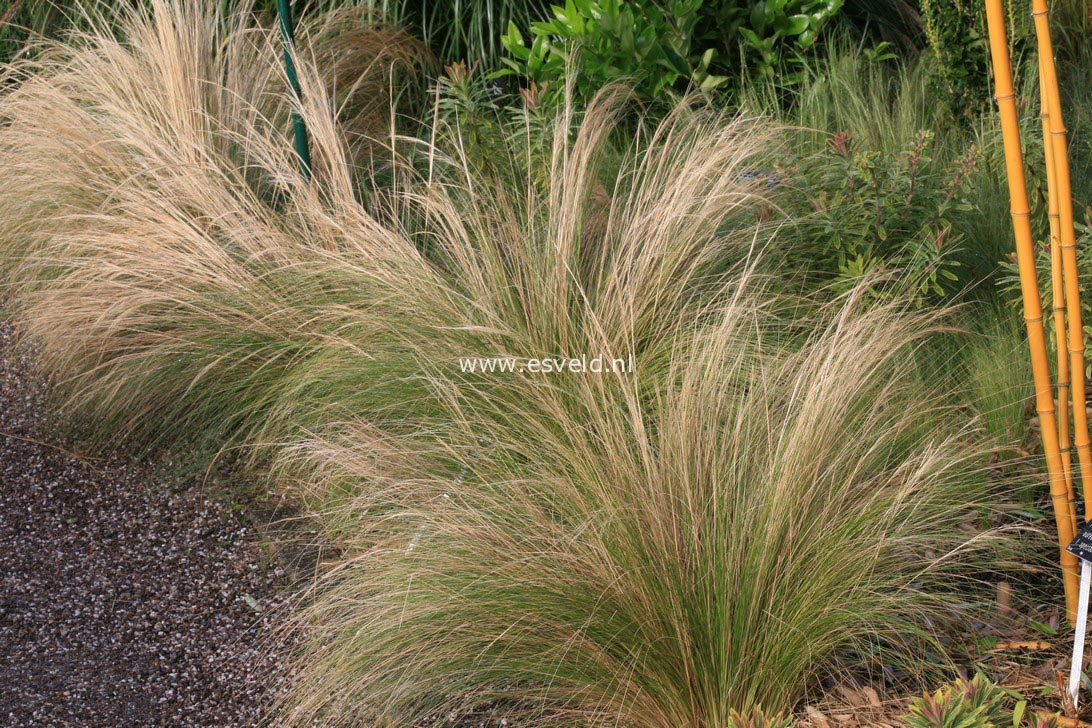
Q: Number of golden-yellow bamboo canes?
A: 3